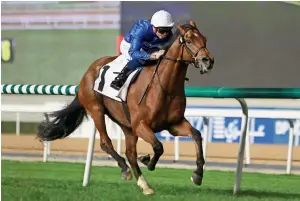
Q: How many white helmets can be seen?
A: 1